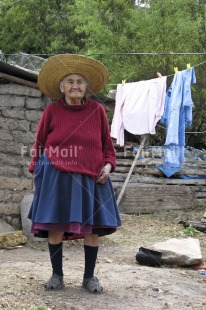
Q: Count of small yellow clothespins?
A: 4